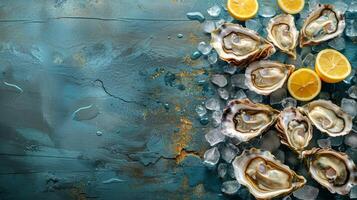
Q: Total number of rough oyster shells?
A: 9